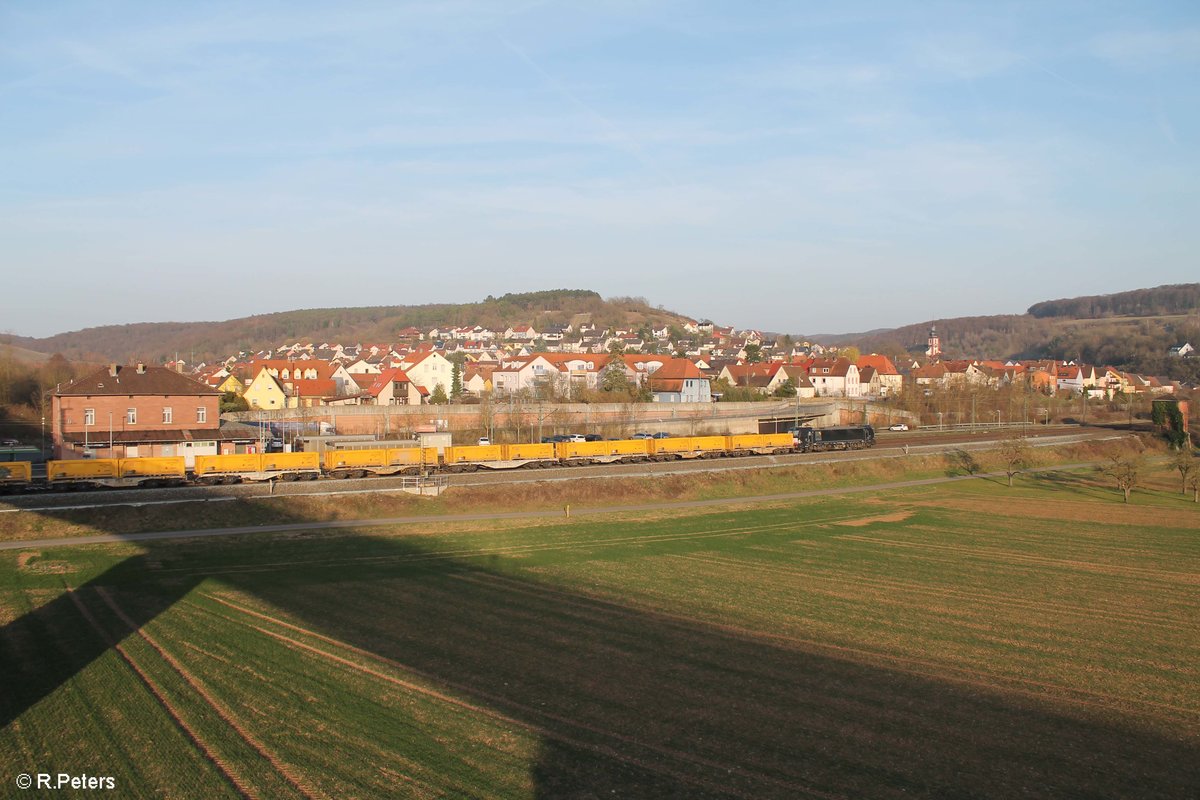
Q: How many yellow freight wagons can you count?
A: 8